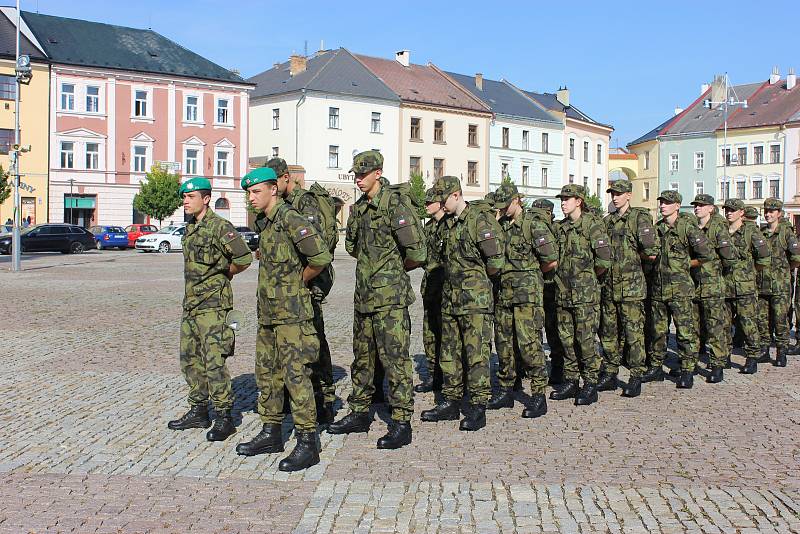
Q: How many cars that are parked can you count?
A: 5